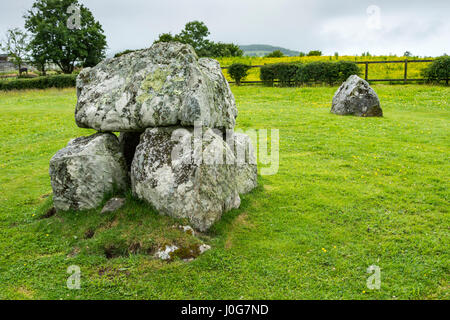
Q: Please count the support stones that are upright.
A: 3